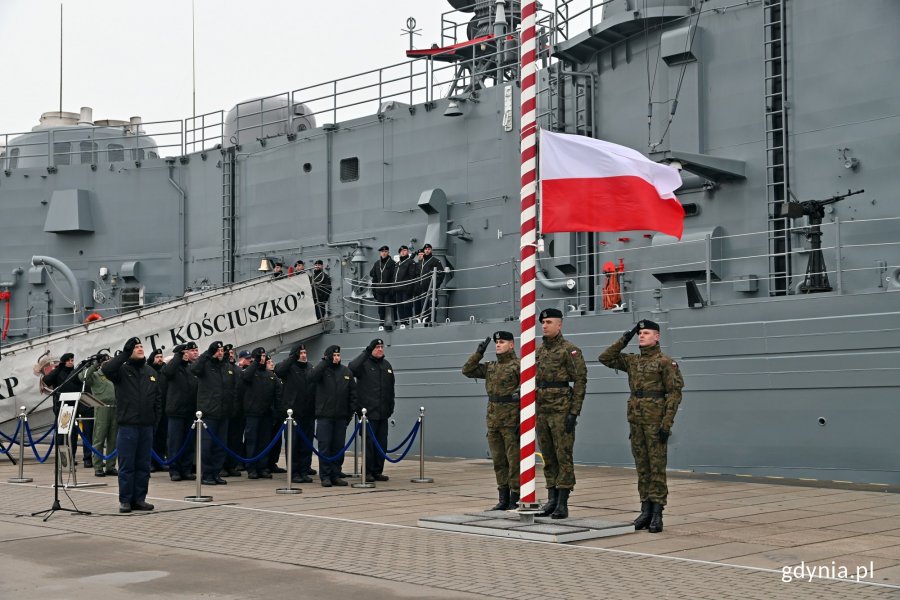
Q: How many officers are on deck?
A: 7